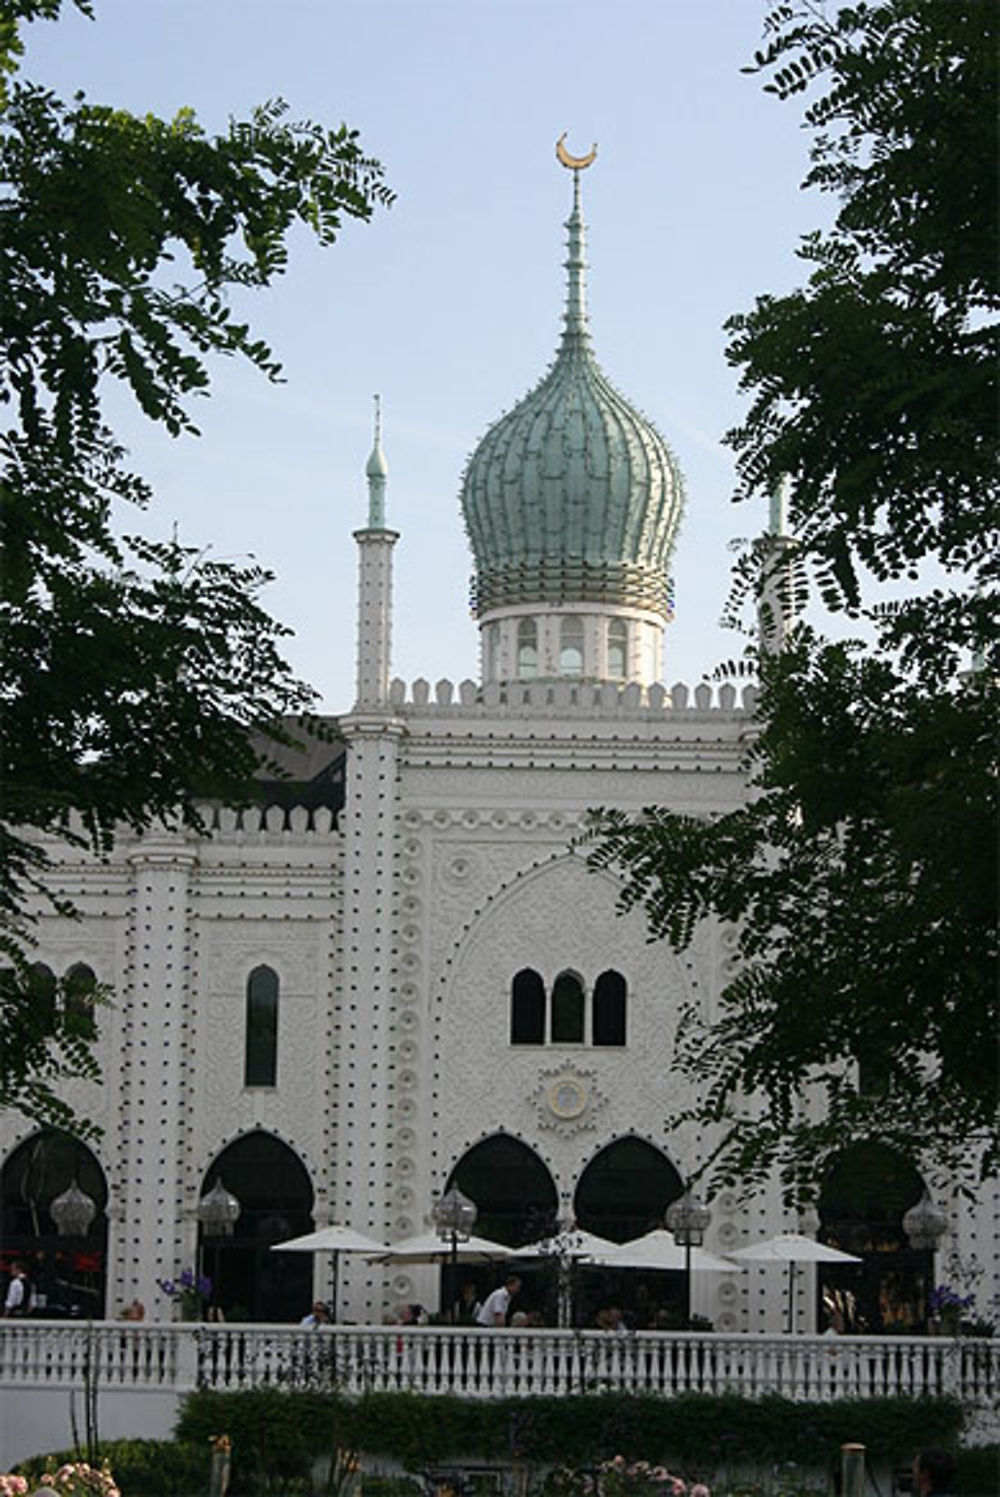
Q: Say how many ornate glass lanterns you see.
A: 5